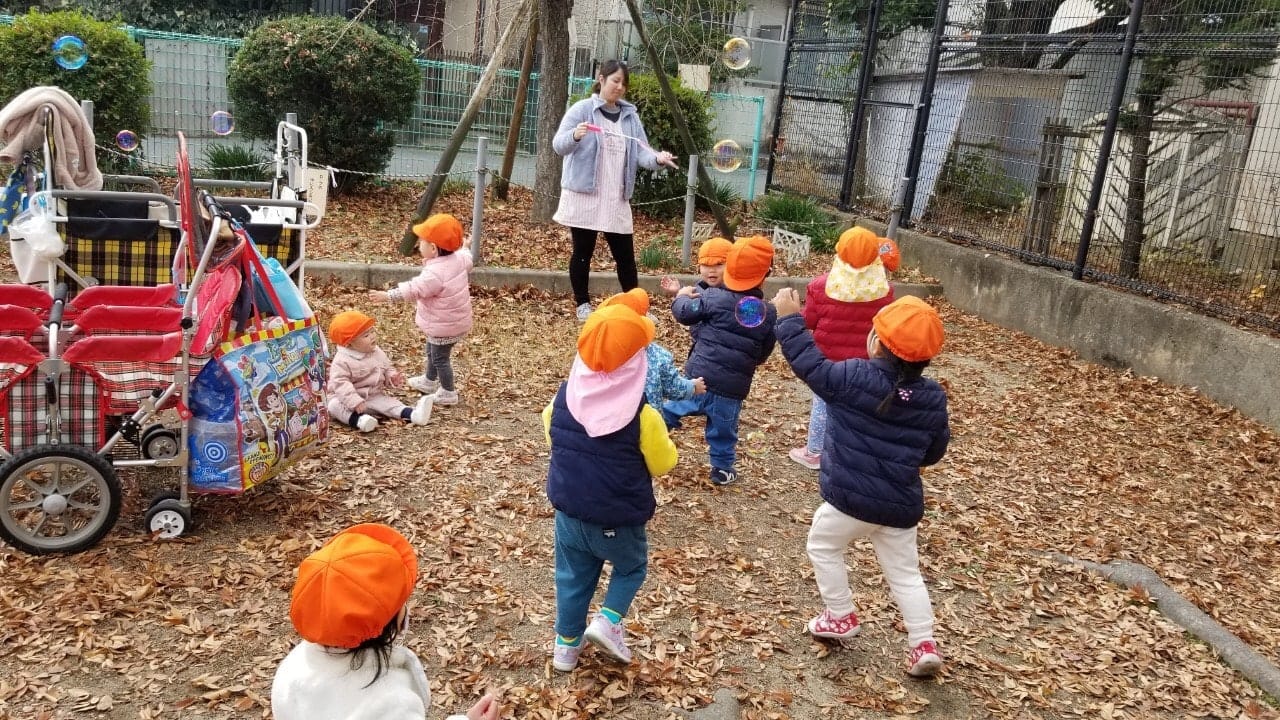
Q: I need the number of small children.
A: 10